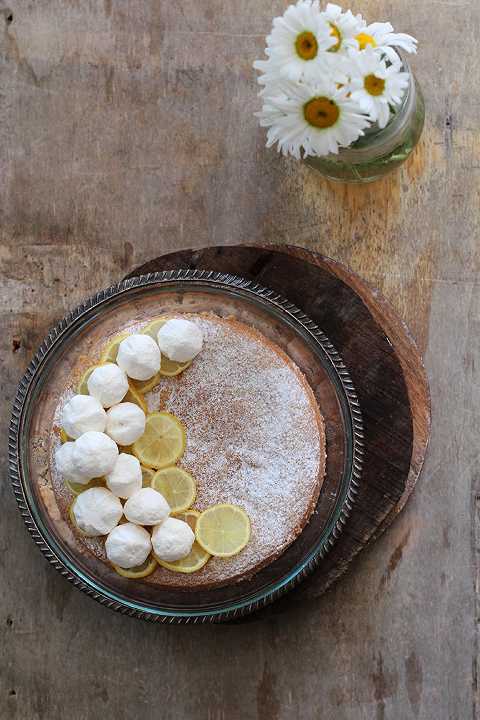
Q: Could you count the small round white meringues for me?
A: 12